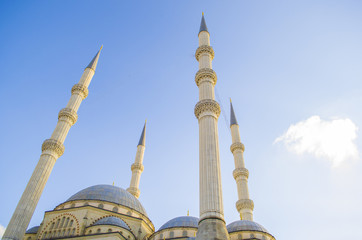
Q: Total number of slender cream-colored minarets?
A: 4